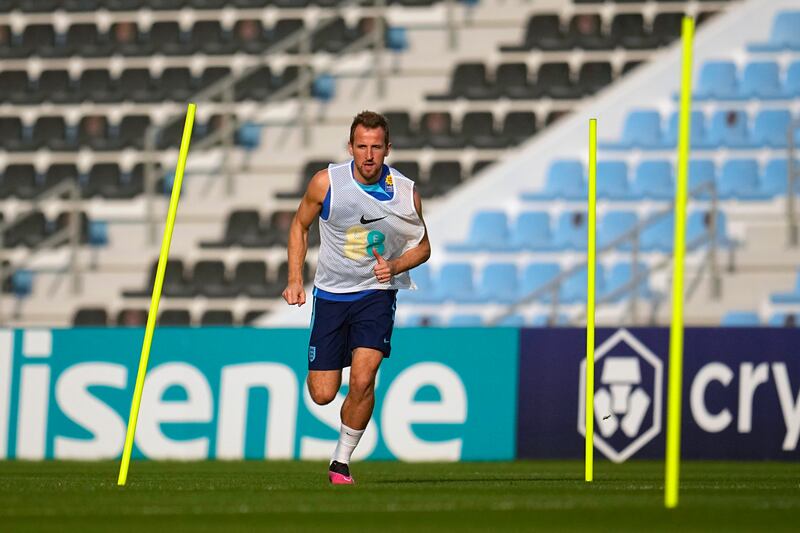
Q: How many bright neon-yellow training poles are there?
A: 3